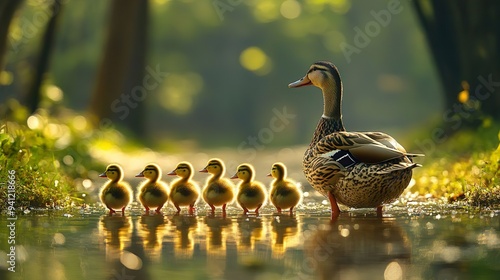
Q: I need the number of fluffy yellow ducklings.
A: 6